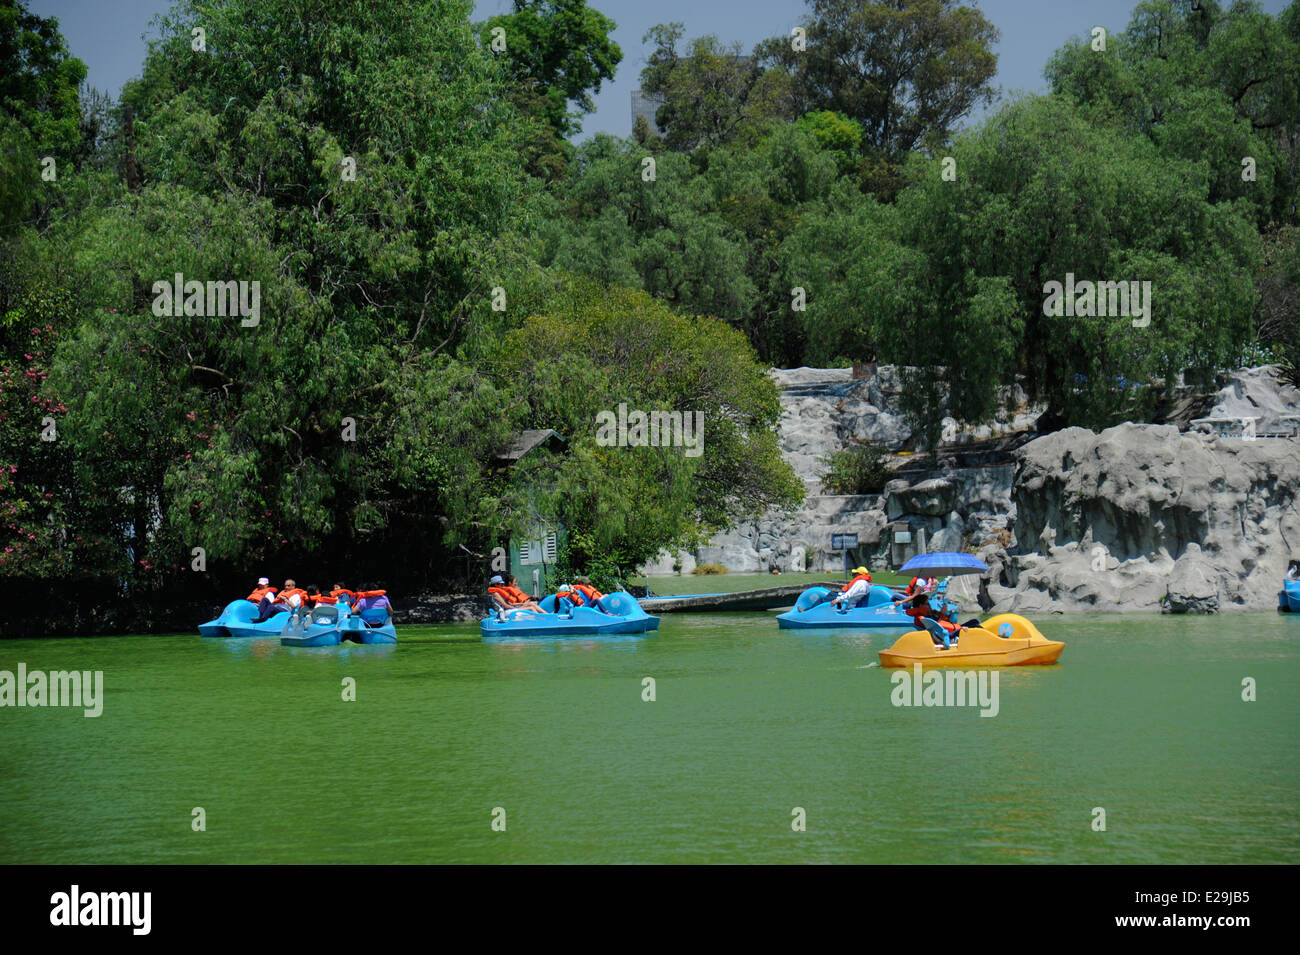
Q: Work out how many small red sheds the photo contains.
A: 0